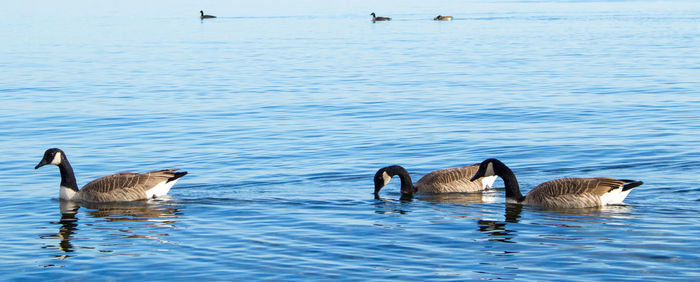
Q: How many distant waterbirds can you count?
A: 3